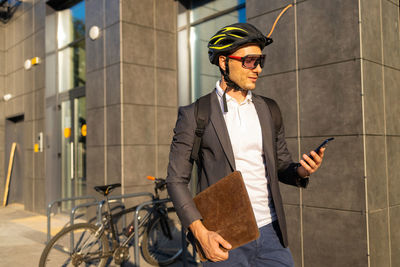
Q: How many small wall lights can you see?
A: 3